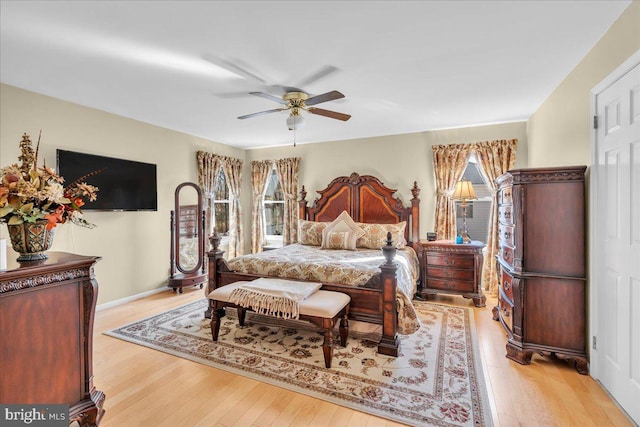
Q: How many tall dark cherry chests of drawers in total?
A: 1